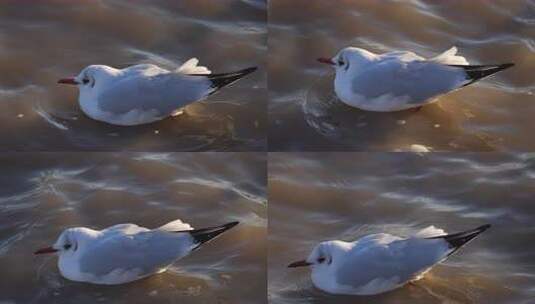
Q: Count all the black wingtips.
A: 4